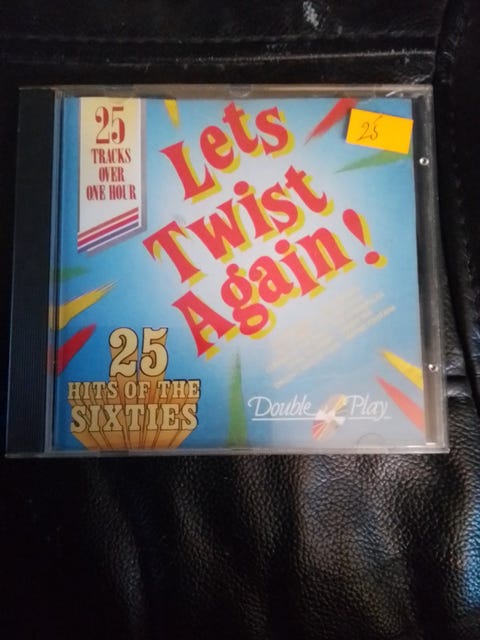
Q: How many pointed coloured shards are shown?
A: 9